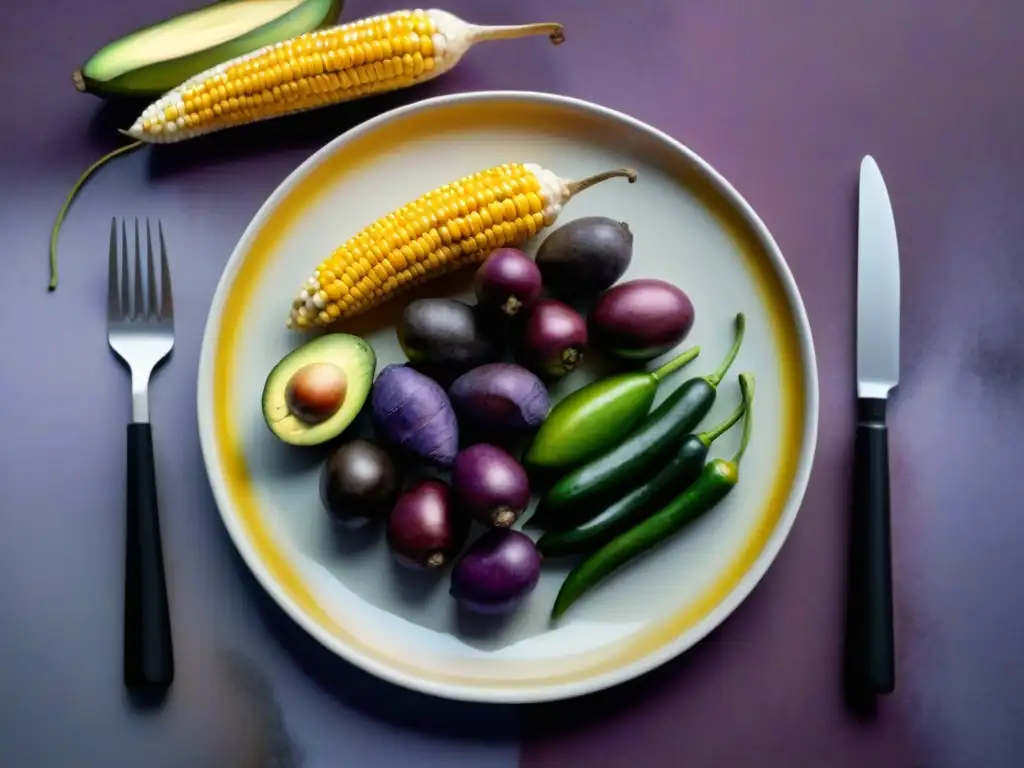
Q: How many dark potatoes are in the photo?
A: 11